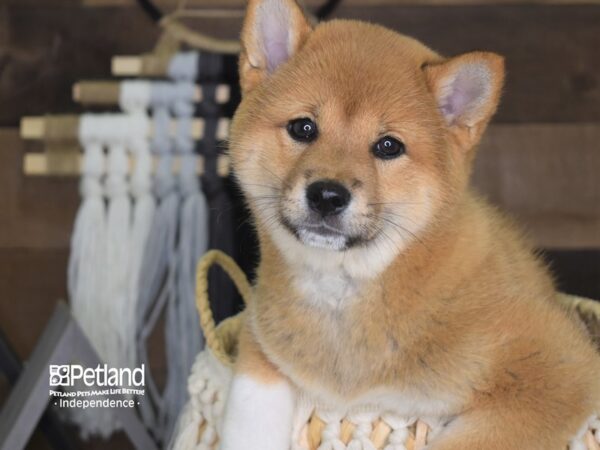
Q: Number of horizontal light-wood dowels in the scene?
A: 4